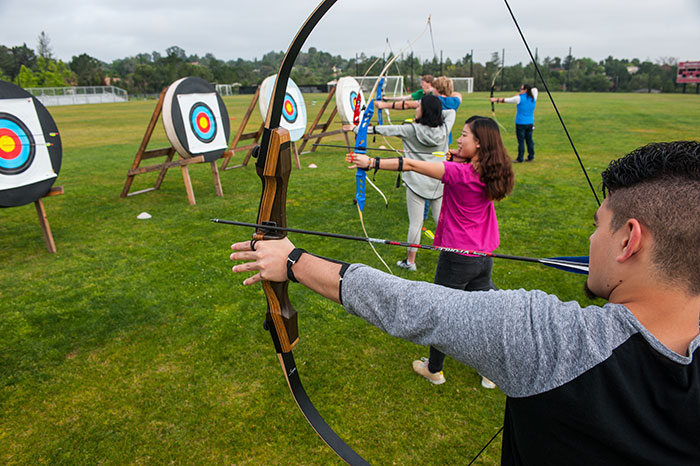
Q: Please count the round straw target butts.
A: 4